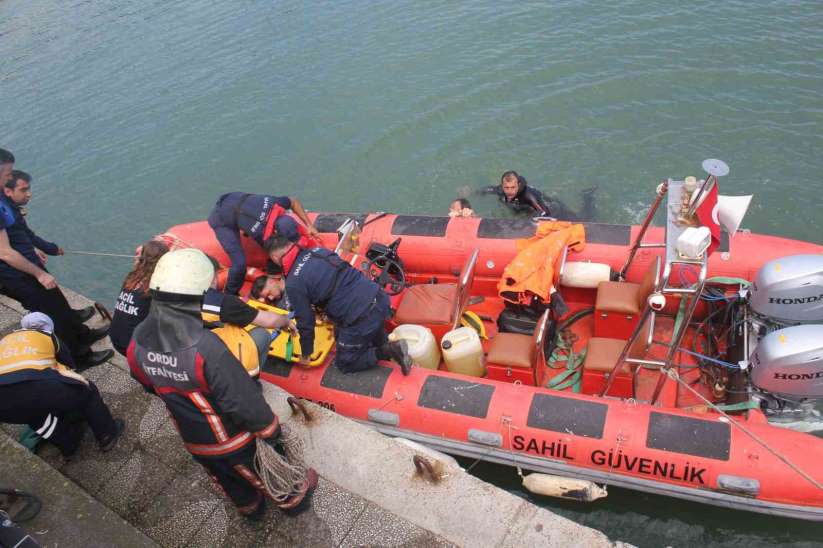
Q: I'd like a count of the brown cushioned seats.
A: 4